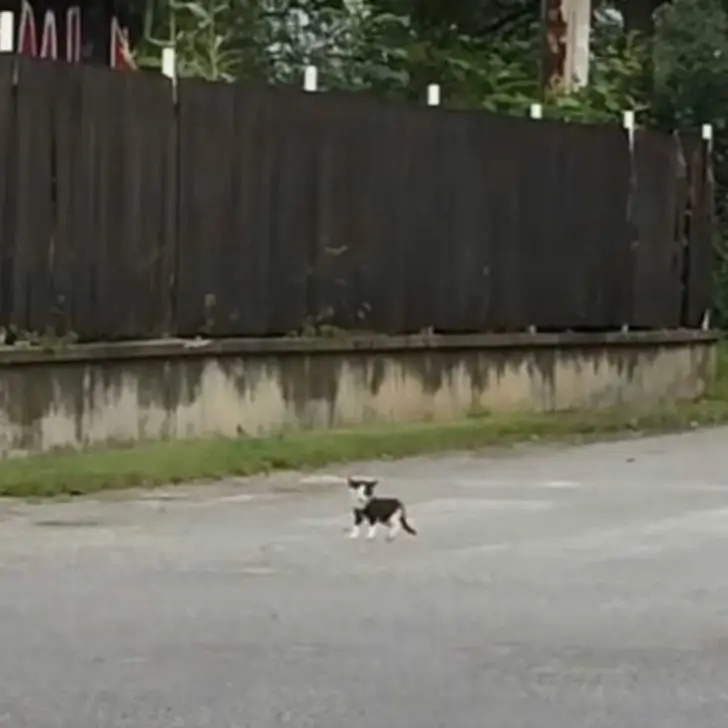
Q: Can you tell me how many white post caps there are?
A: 7